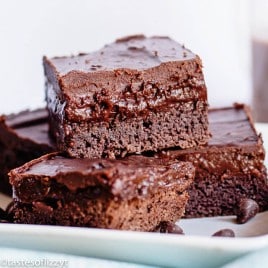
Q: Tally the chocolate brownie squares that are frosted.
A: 4